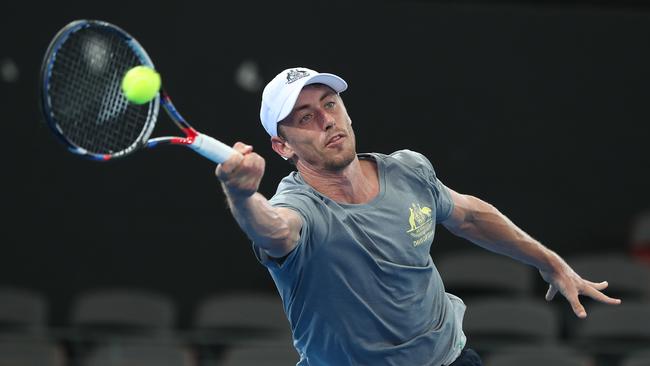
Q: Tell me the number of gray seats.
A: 12